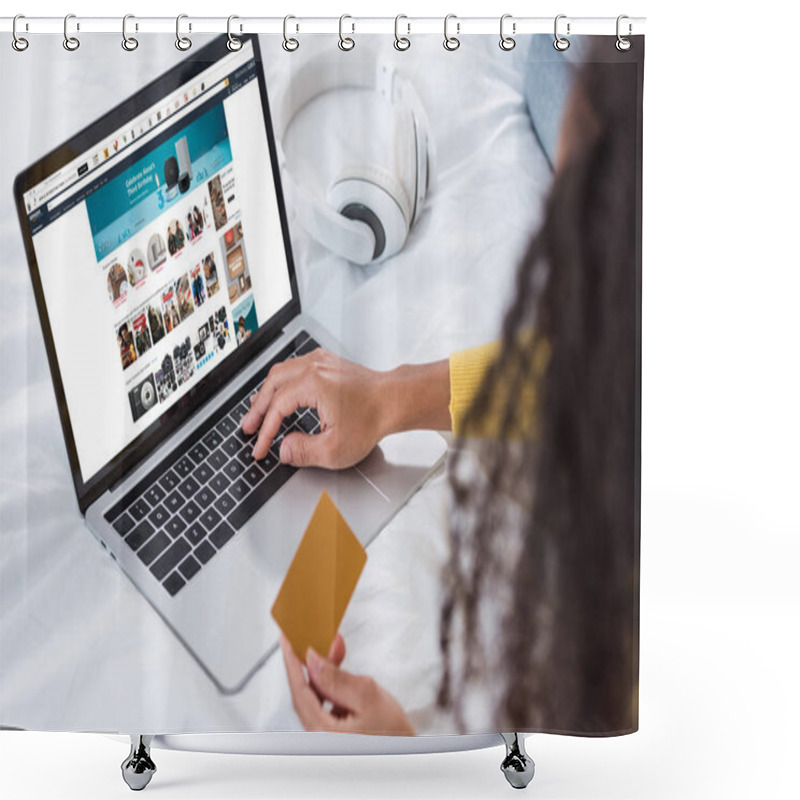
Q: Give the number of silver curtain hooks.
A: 12